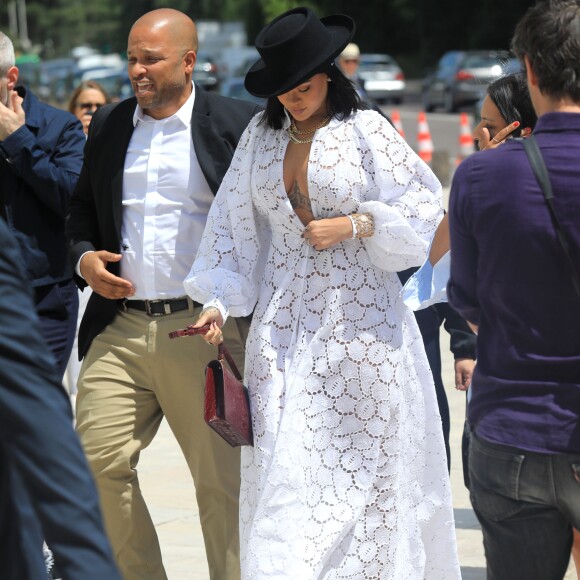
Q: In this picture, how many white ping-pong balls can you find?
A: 0